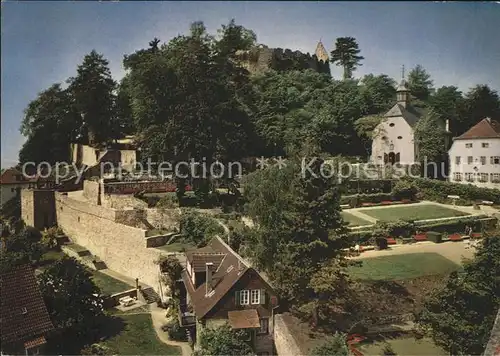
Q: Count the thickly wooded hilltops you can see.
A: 1